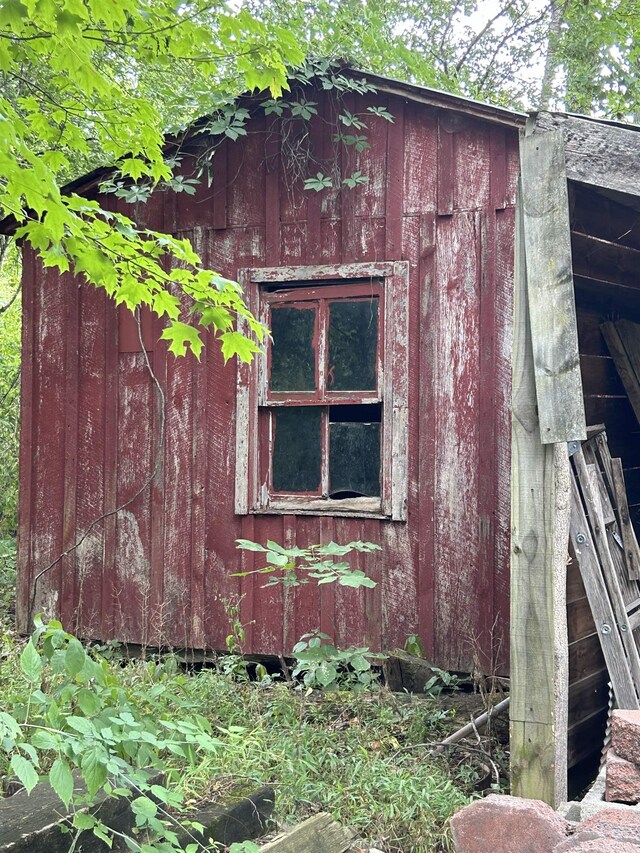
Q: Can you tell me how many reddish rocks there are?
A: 5